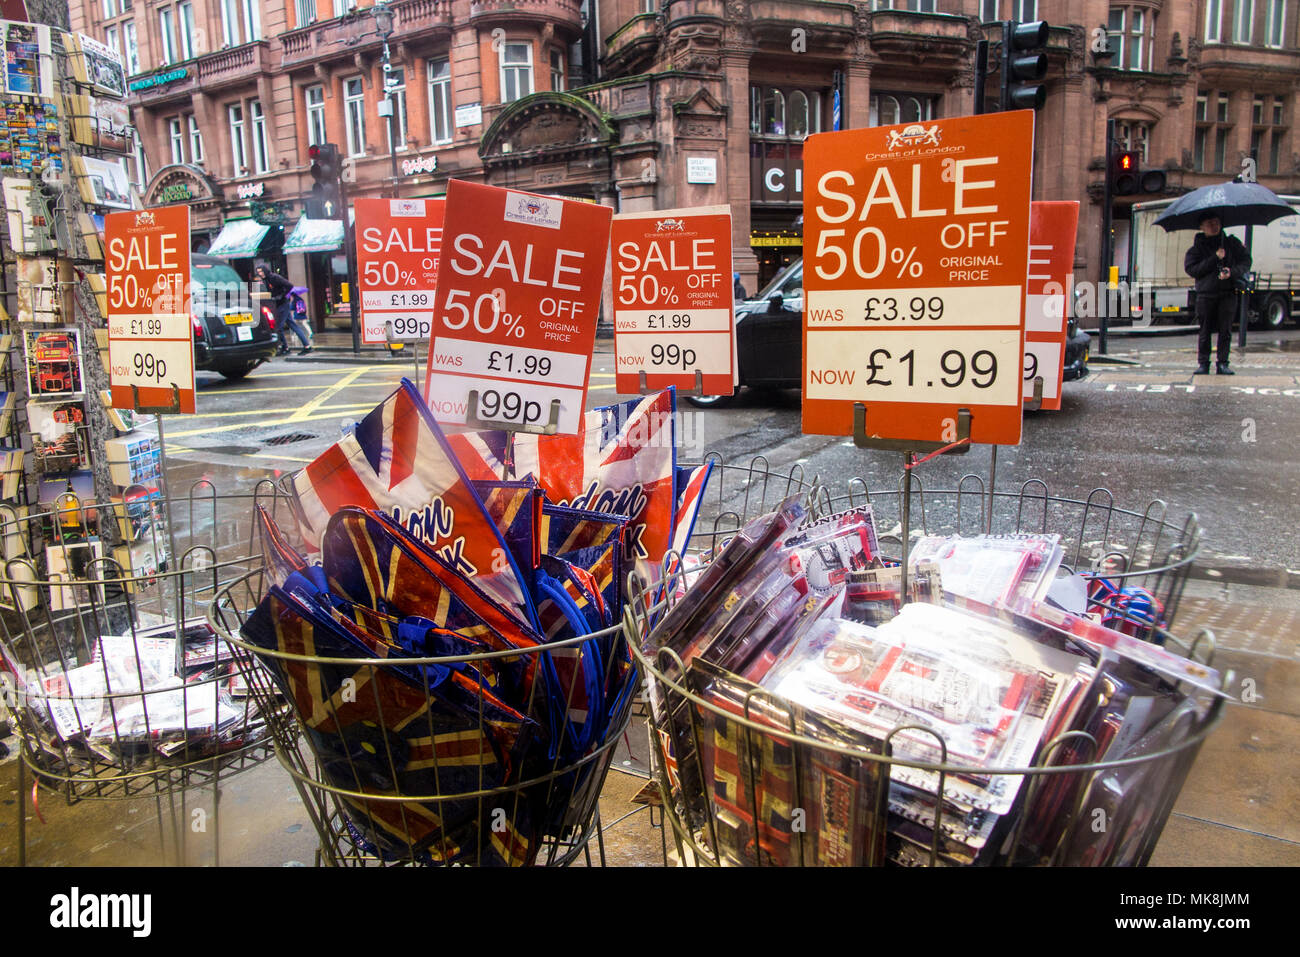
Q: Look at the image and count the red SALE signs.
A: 6